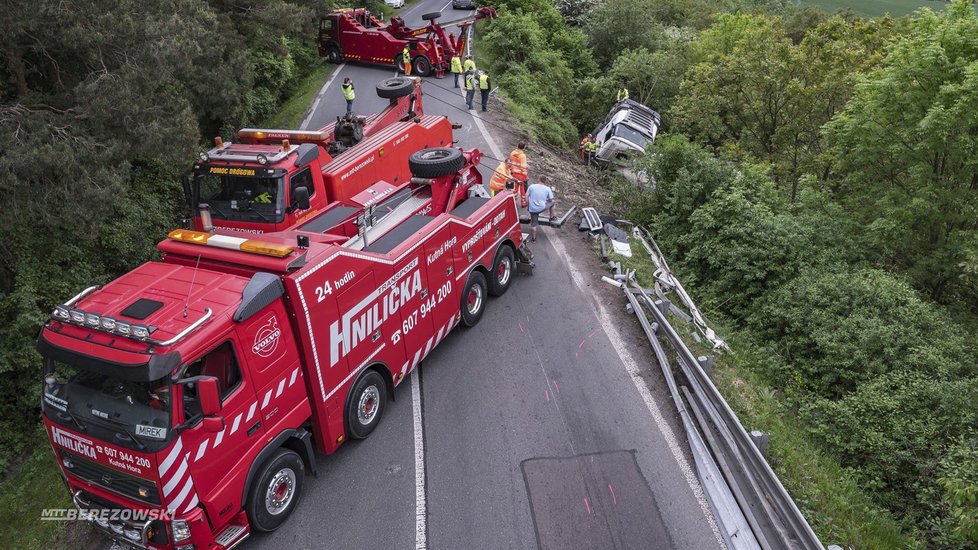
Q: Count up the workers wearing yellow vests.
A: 8